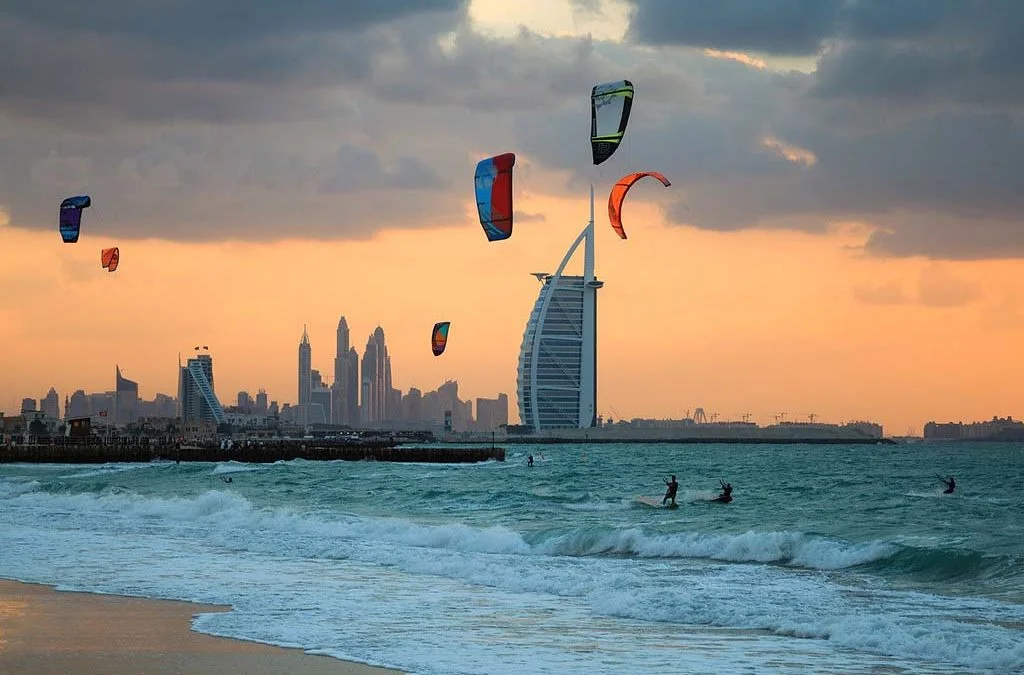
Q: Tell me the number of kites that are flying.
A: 6